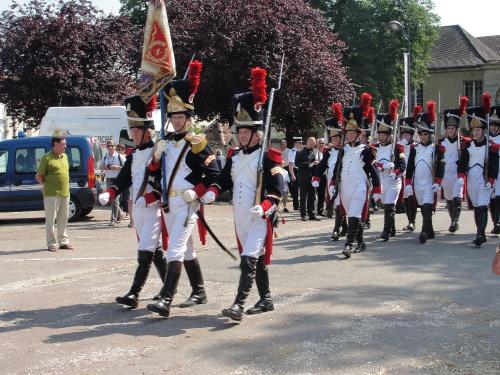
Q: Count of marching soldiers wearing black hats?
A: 12